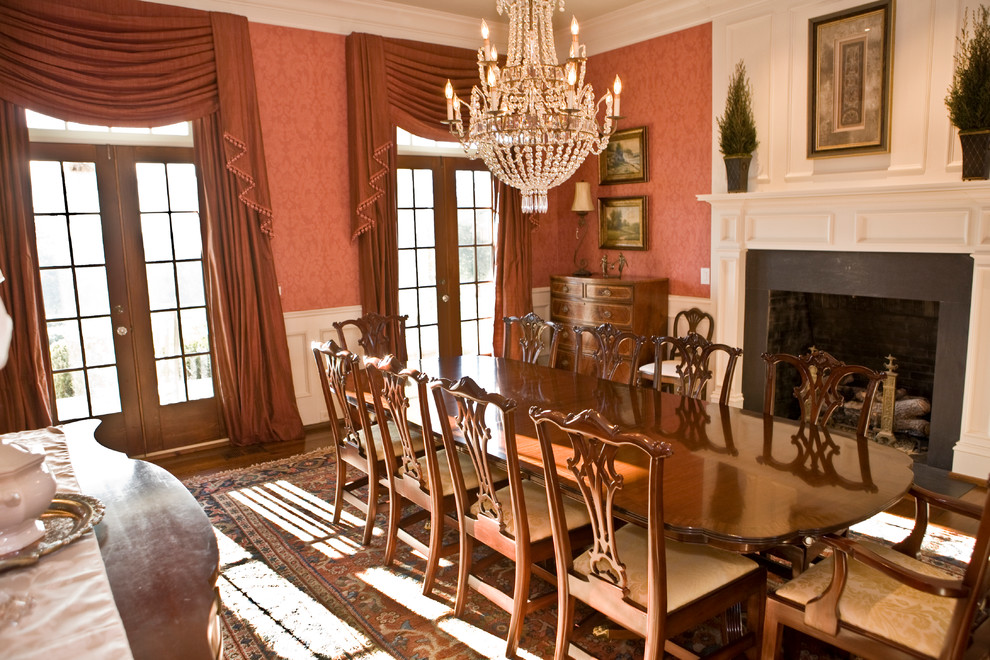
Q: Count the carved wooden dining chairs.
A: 11